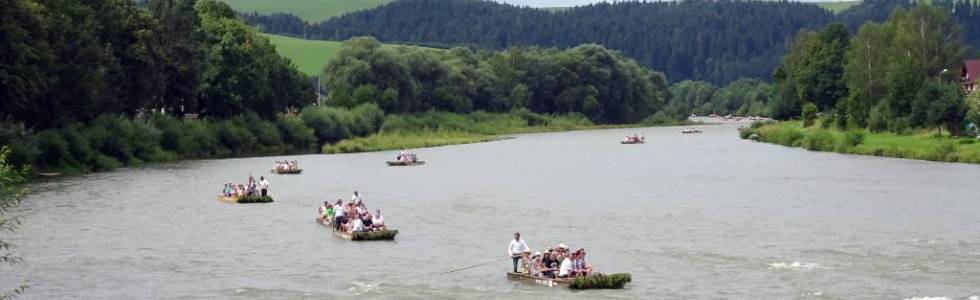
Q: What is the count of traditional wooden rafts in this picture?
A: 7